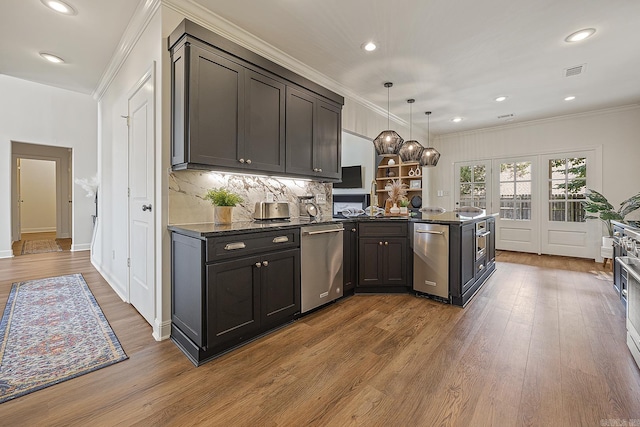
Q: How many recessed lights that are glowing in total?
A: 7